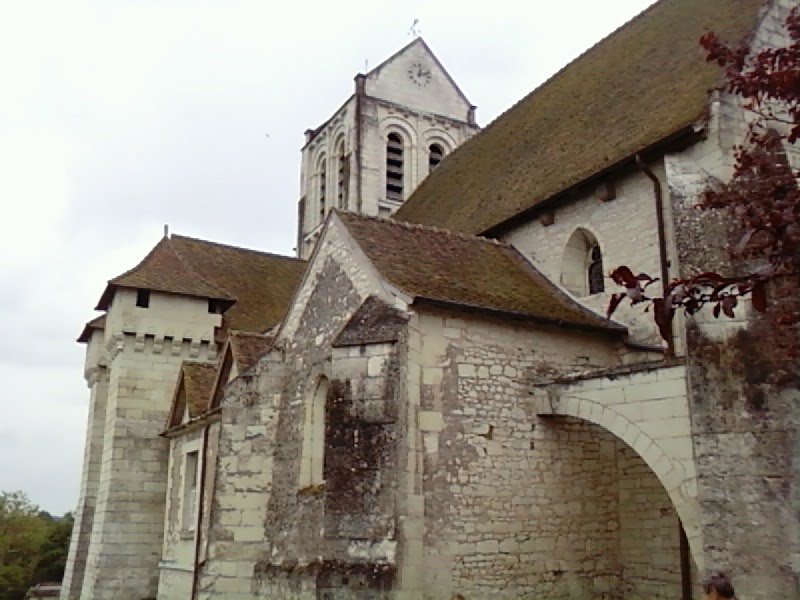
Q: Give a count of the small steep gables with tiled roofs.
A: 2